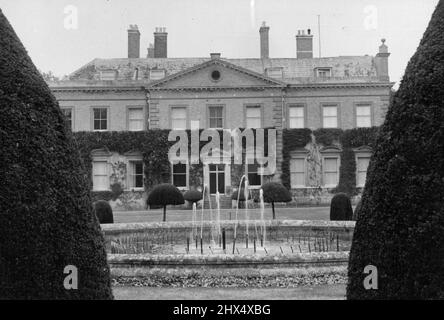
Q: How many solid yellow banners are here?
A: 0